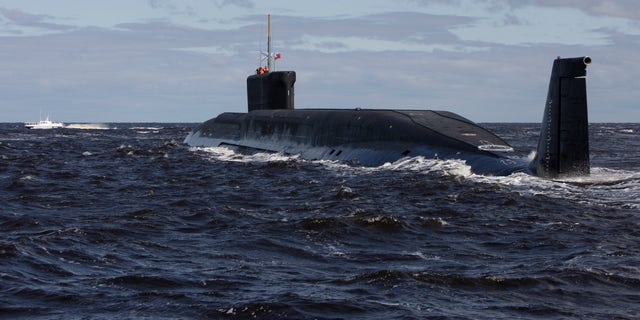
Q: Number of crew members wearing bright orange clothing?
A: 2